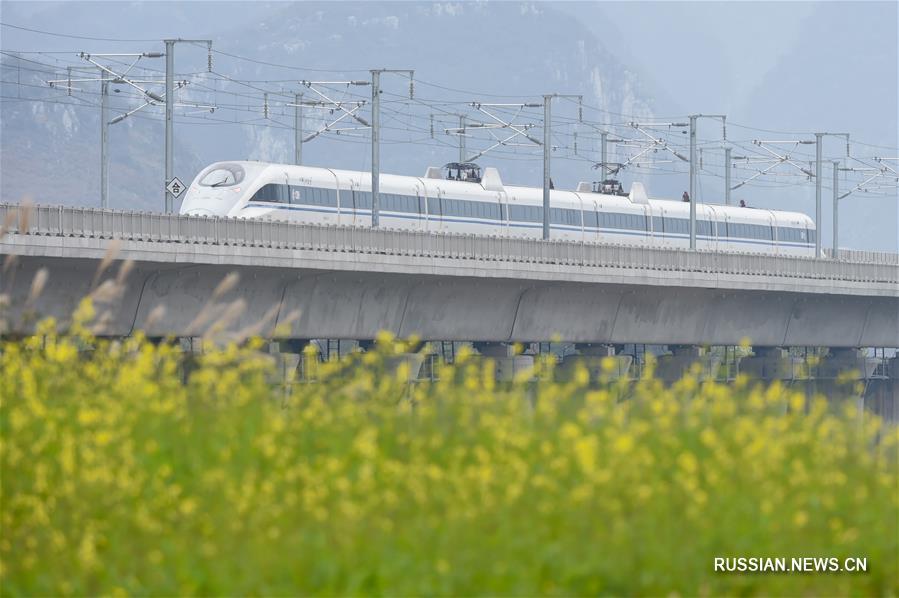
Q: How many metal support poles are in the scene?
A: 11